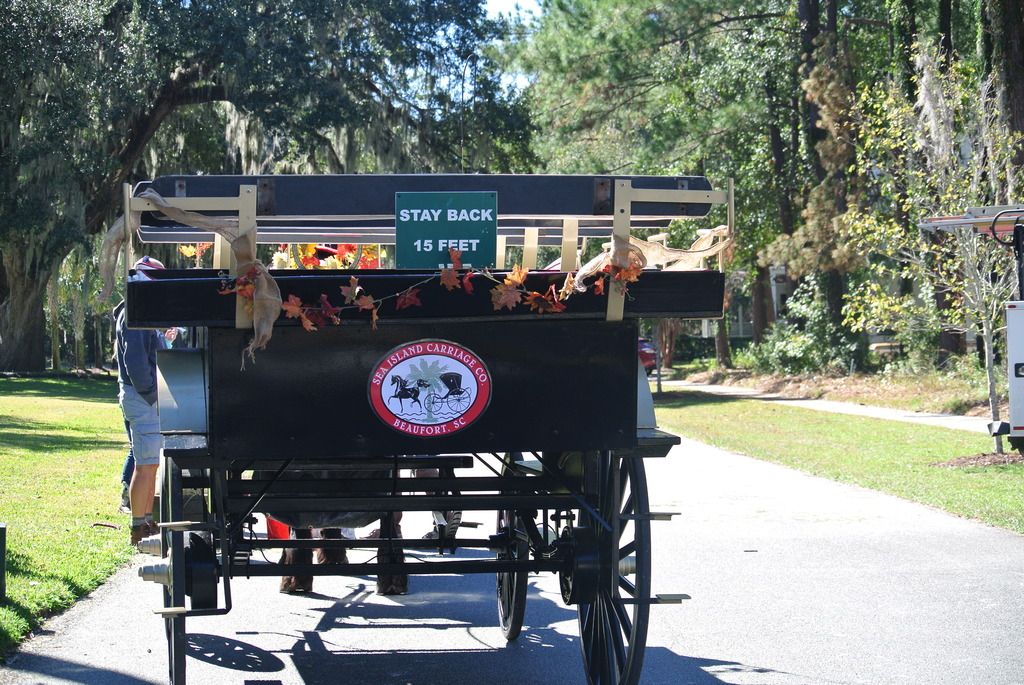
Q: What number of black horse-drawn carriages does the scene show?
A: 1